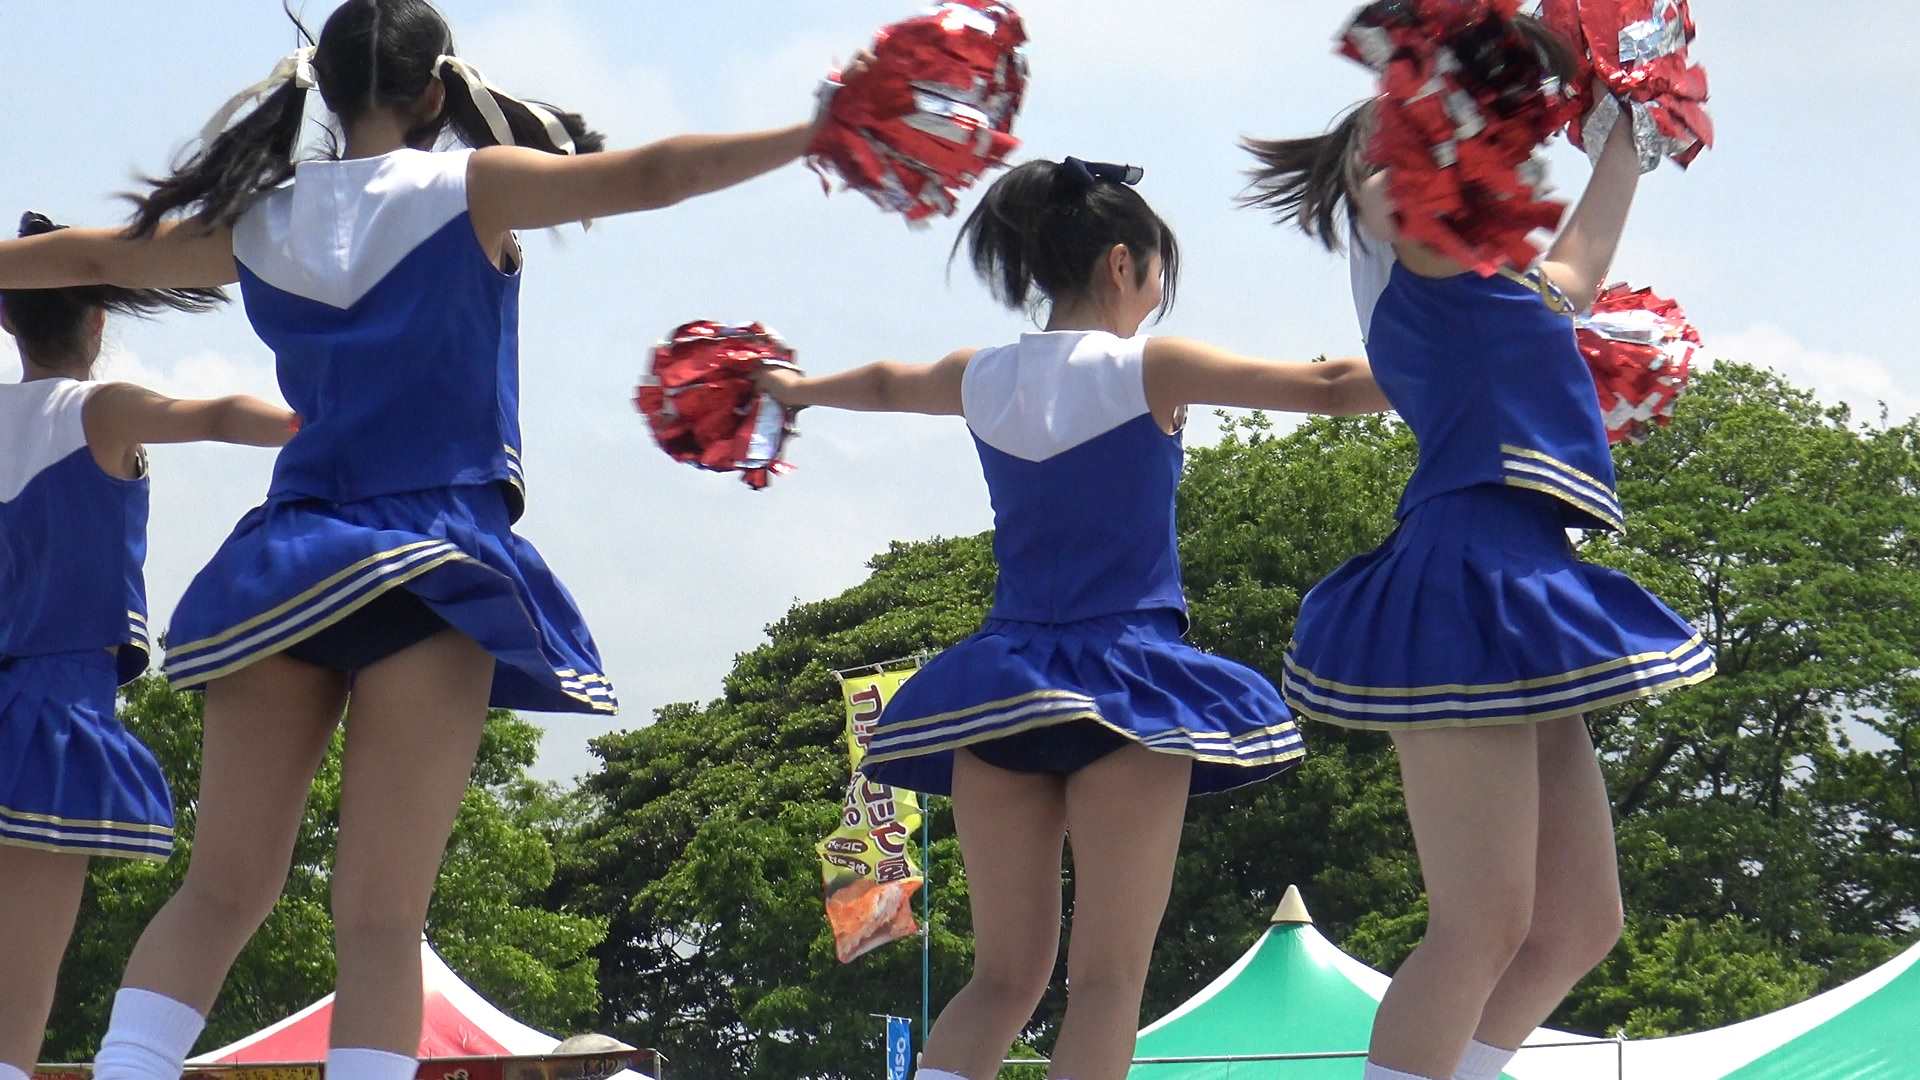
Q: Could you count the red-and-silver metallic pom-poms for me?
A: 5